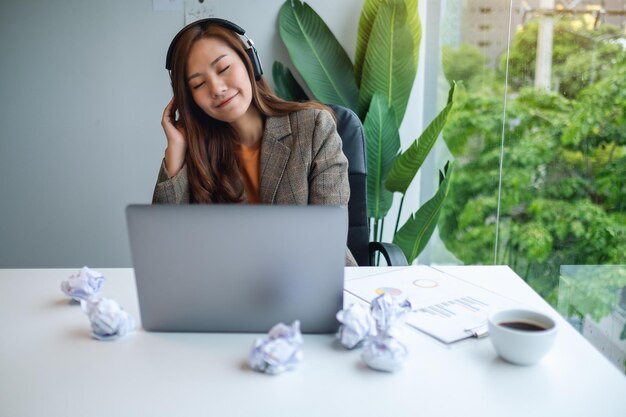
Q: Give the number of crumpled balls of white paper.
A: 6